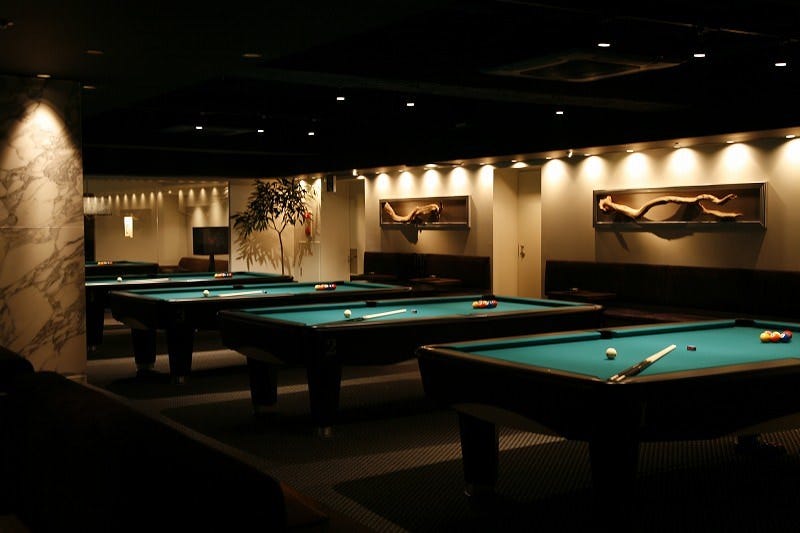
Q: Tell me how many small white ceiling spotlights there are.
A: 9